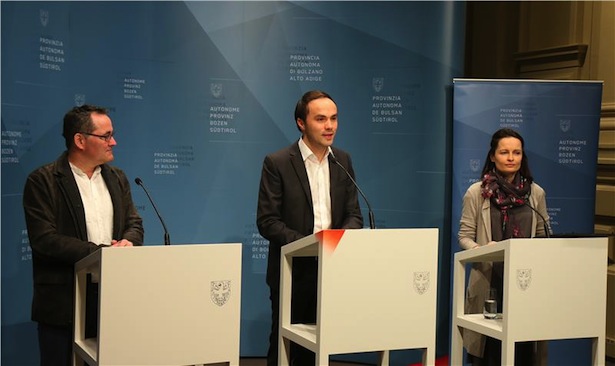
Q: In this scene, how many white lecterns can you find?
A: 3